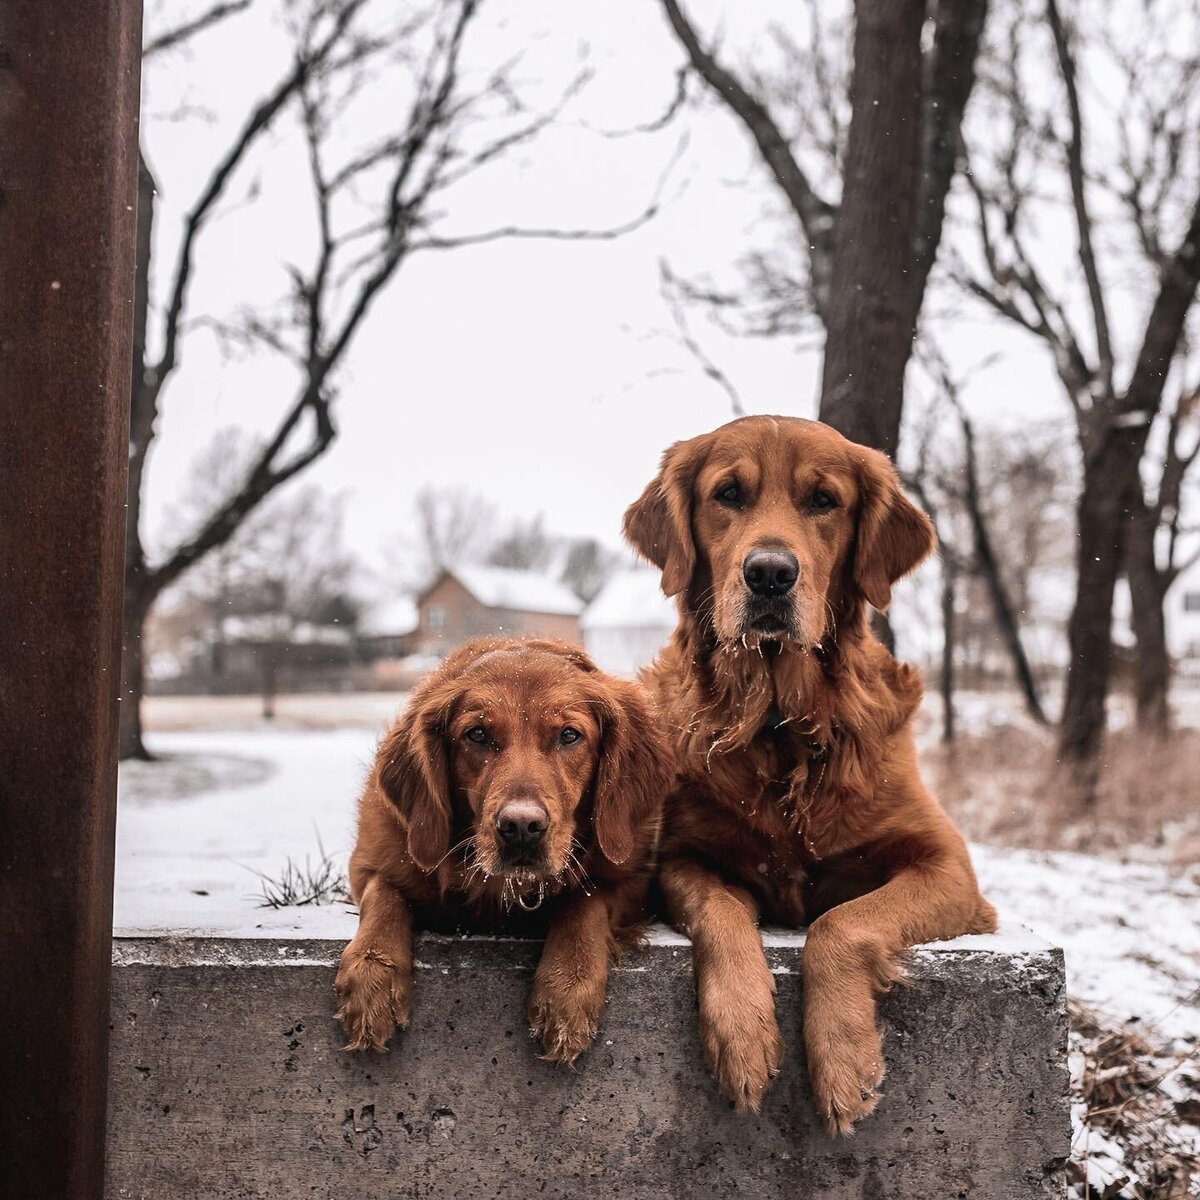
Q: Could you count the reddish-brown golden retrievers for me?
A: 2